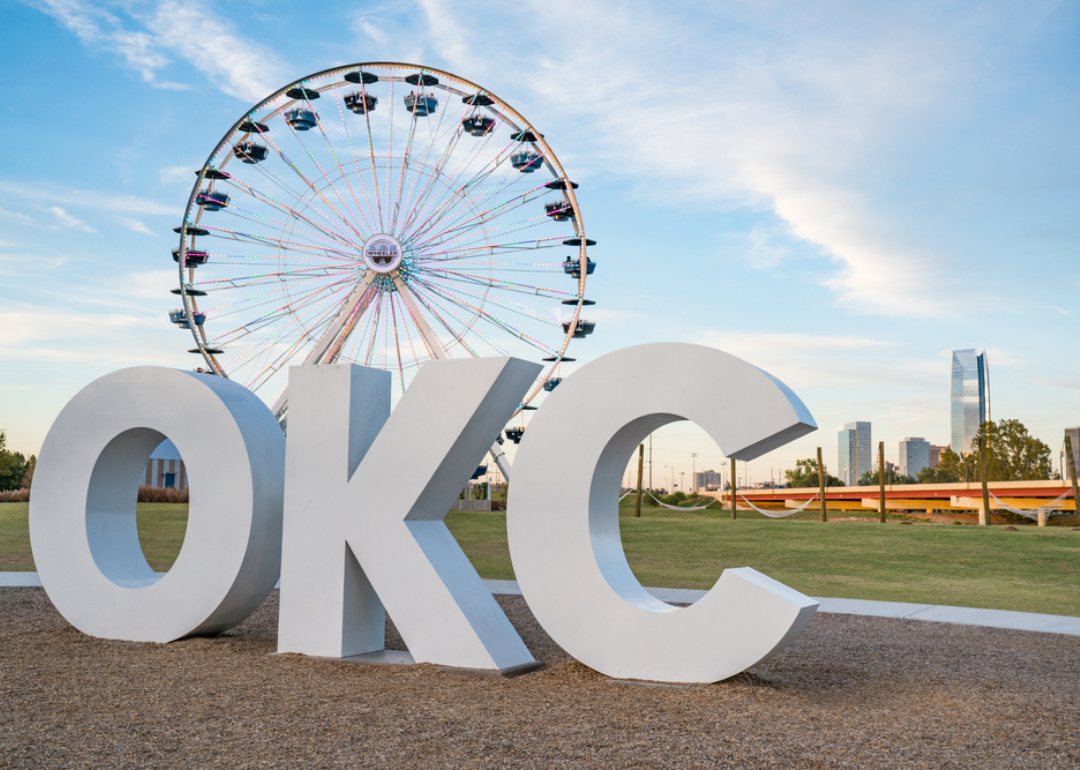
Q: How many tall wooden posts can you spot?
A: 6